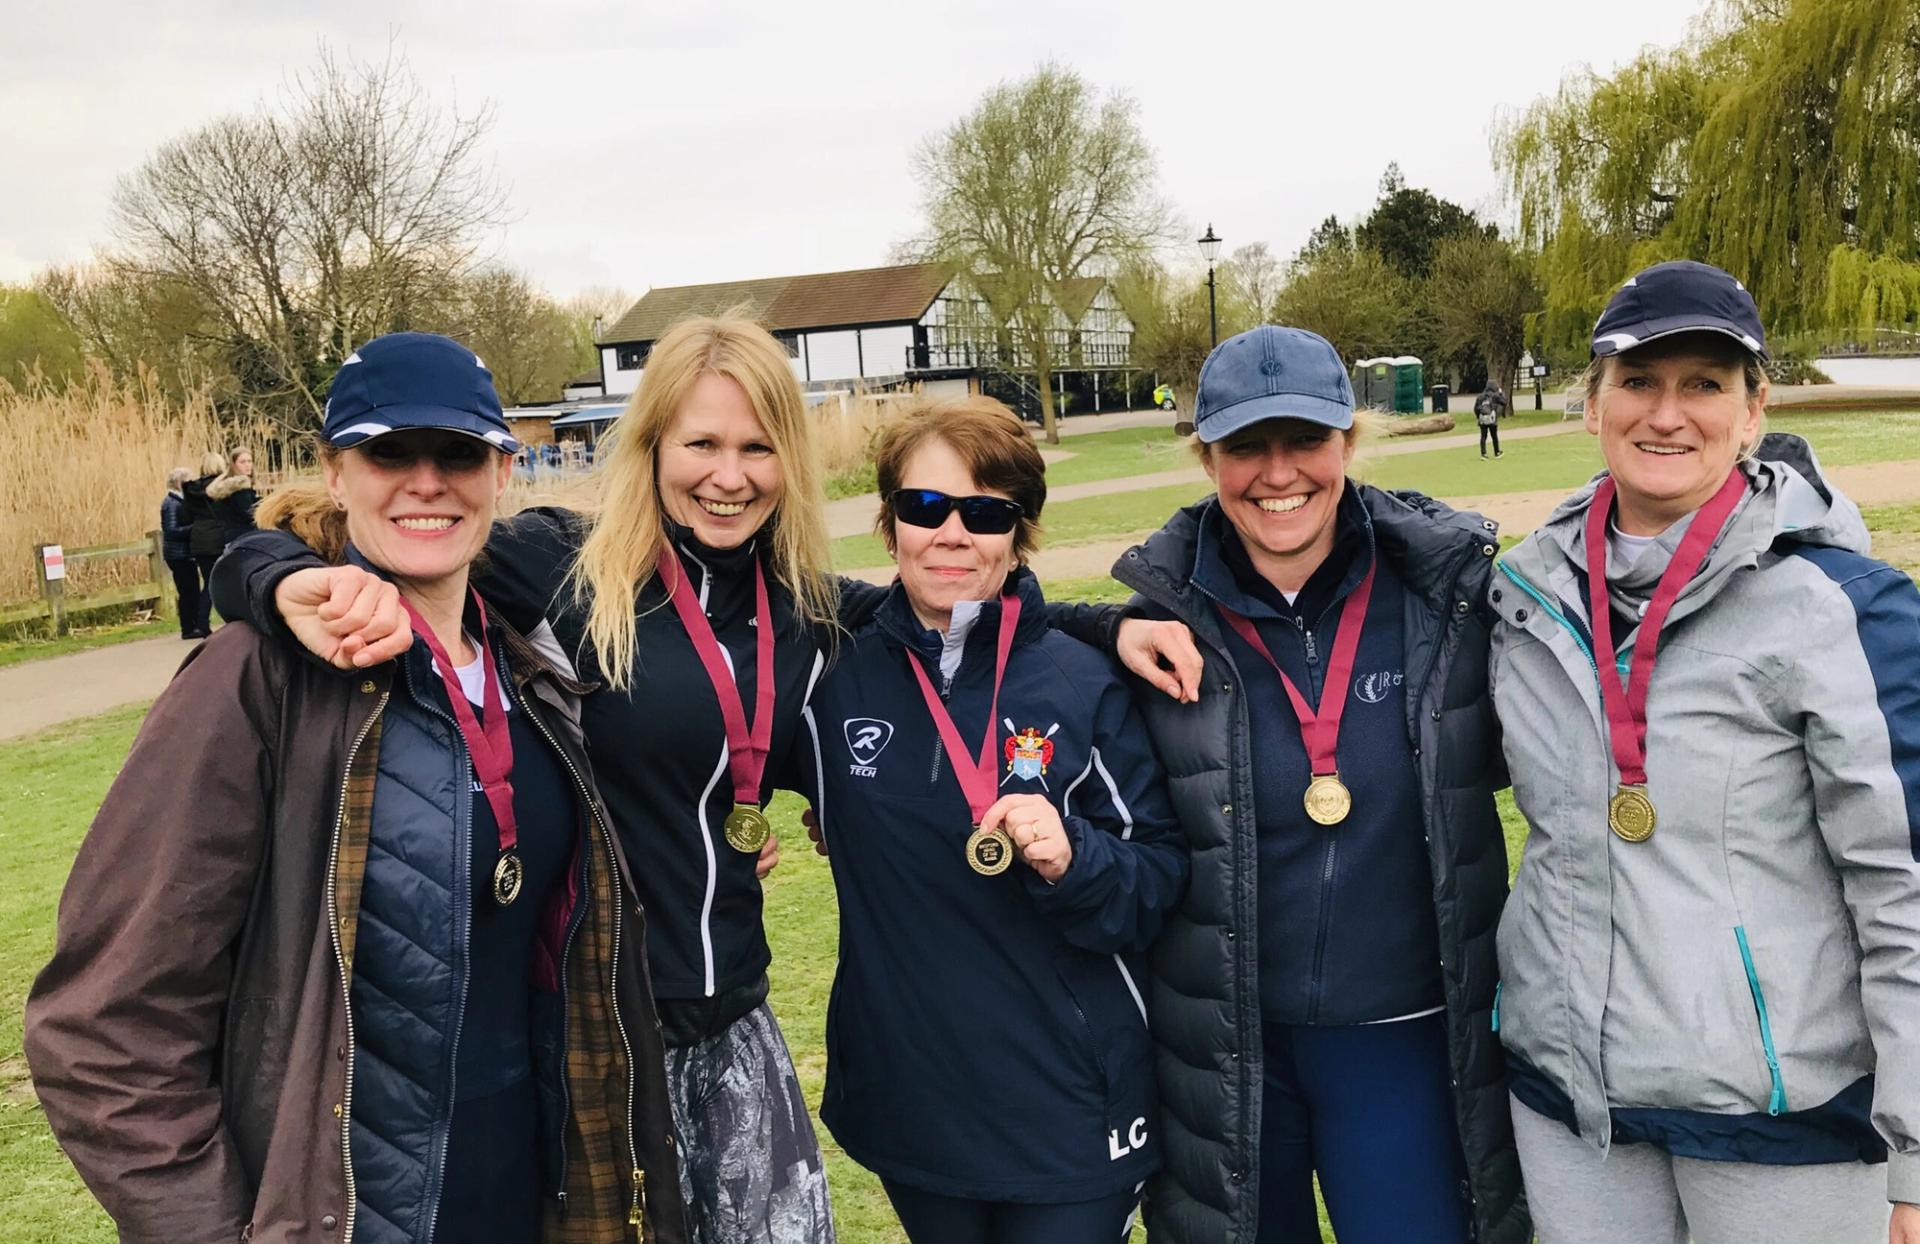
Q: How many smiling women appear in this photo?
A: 5